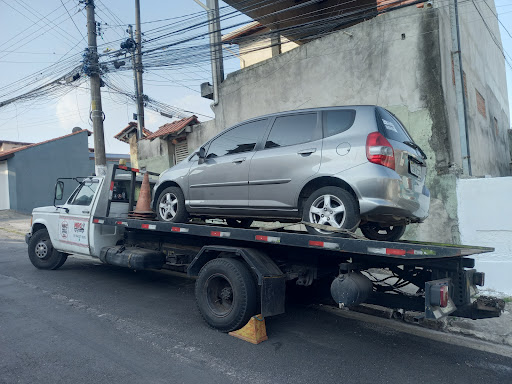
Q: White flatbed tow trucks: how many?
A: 1